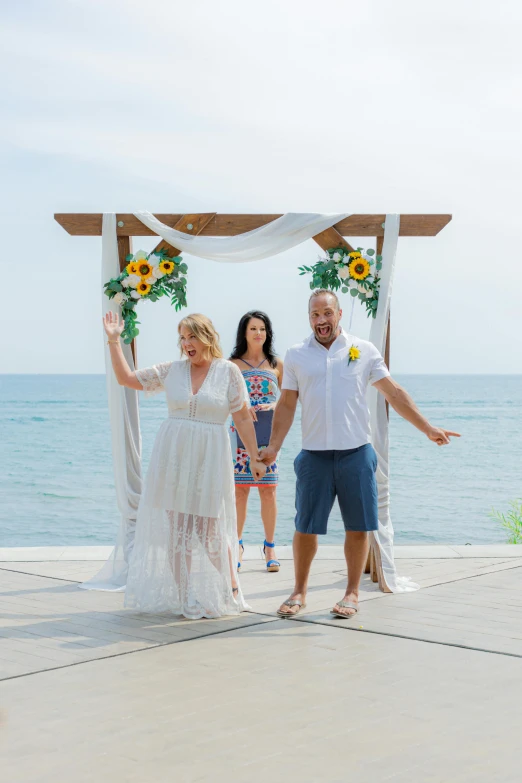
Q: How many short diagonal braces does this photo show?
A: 2